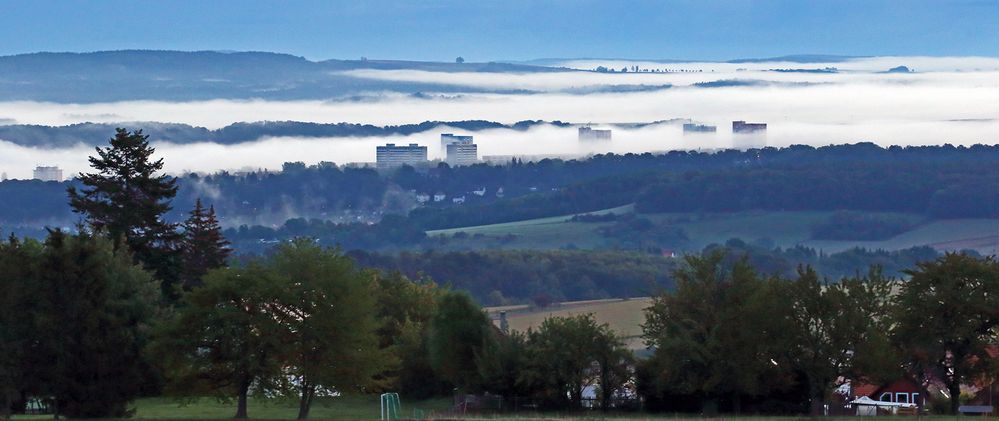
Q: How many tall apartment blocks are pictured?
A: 7